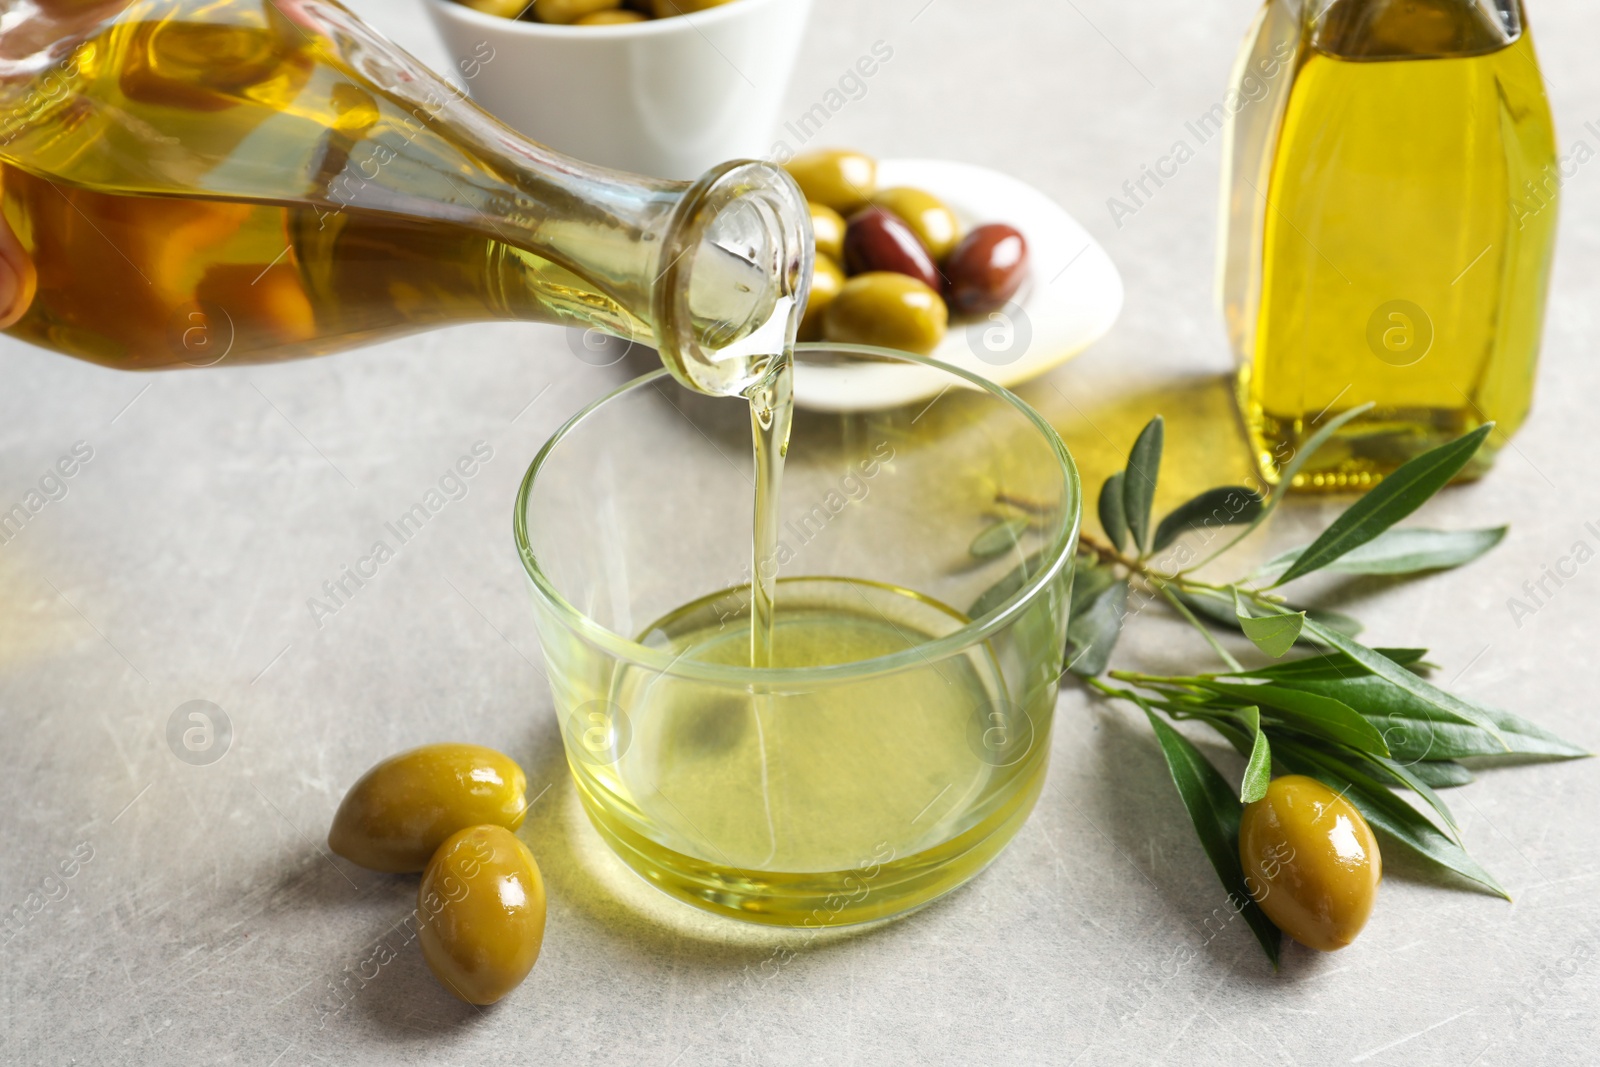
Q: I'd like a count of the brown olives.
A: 2